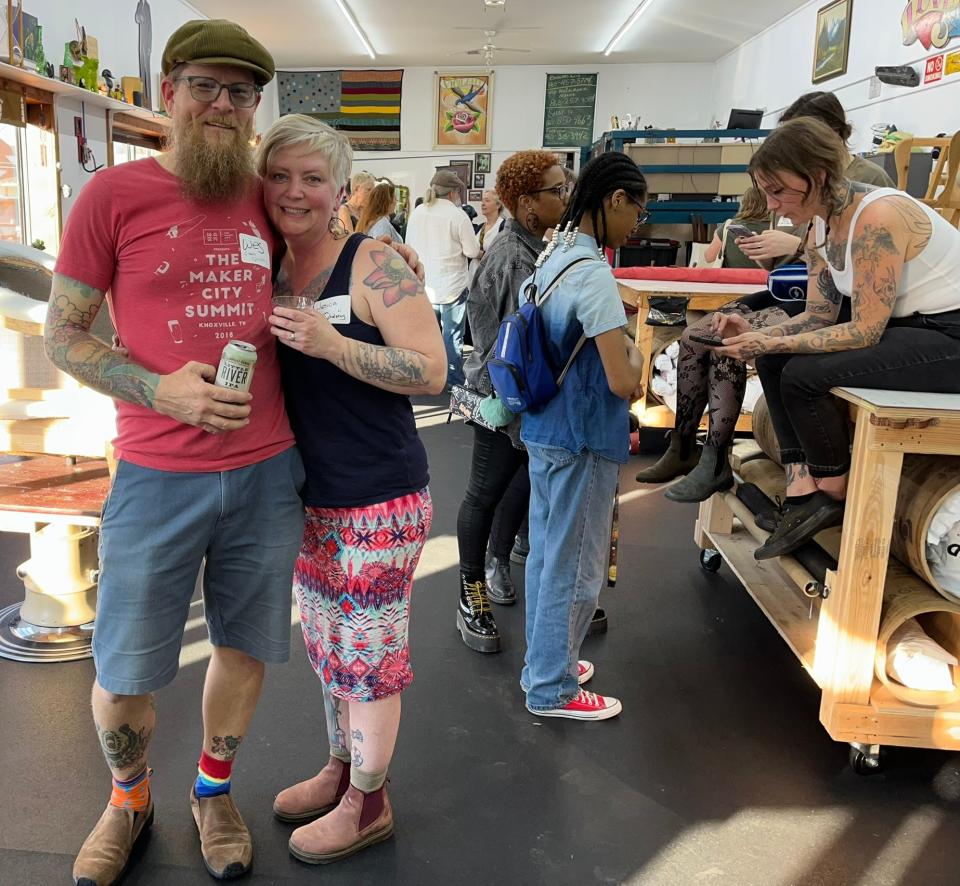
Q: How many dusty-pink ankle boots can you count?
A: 2